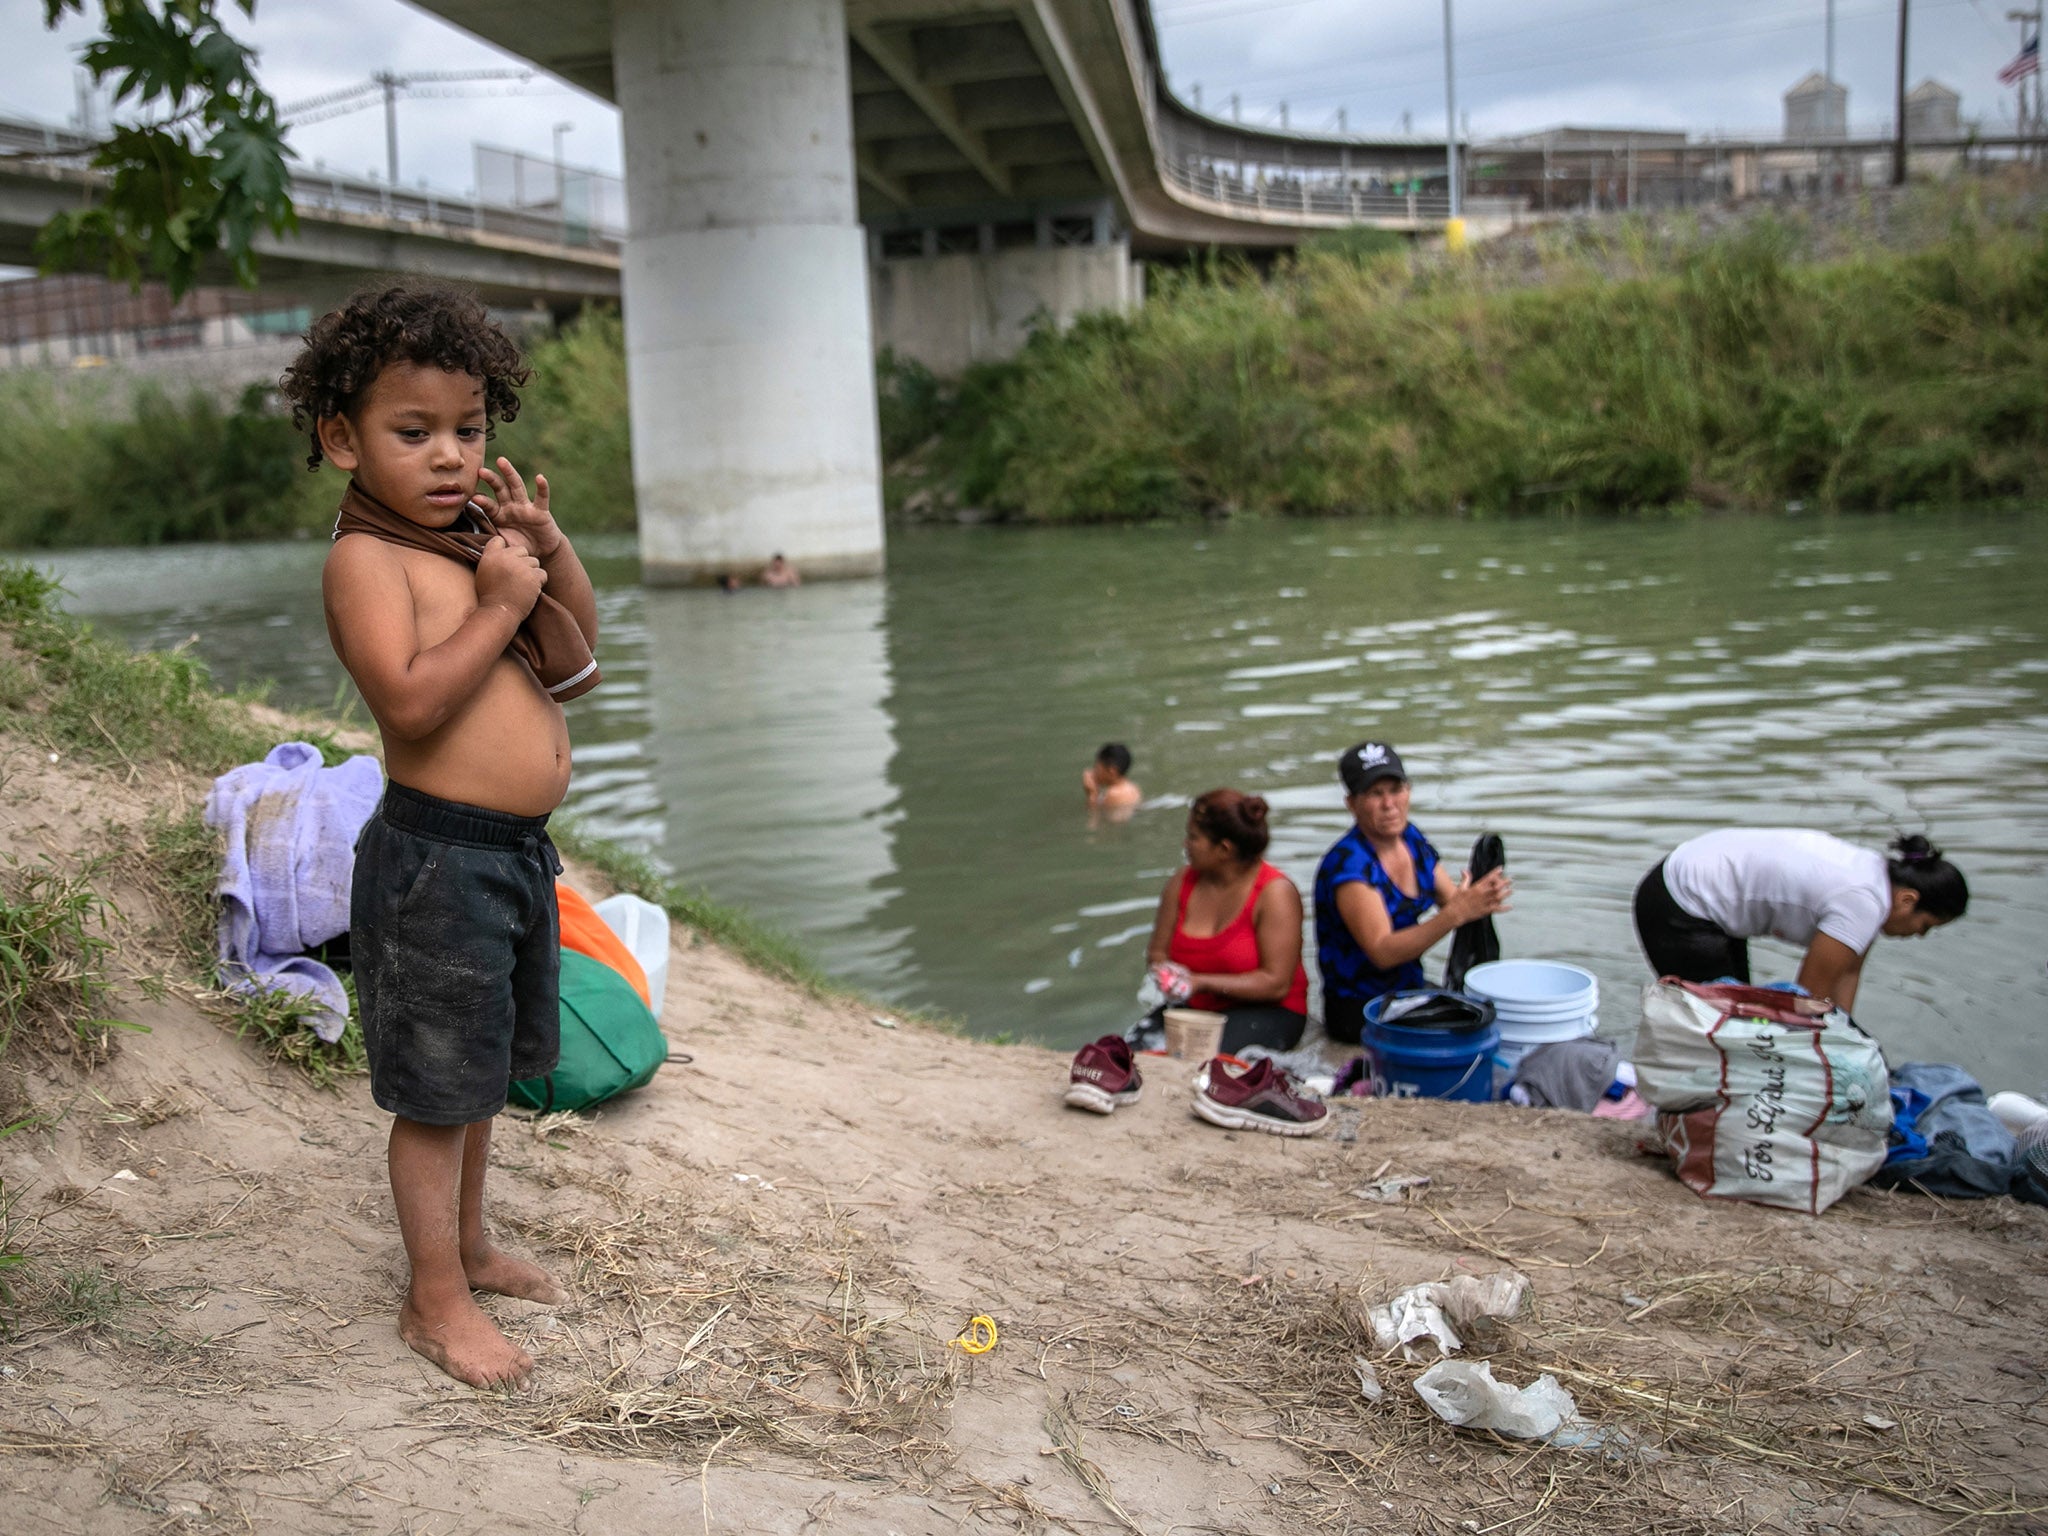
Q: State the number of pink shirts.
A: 0